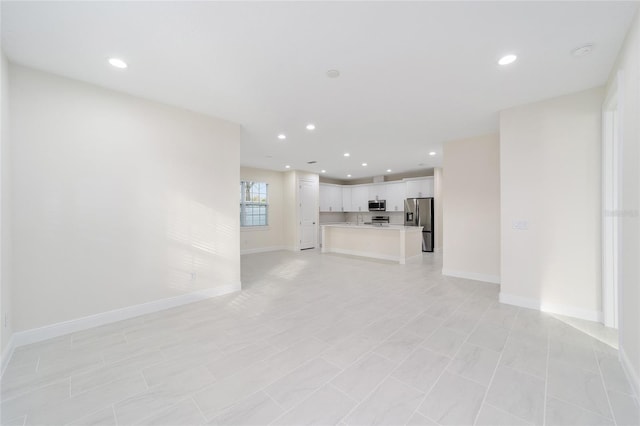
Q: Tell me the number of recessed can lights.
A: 11